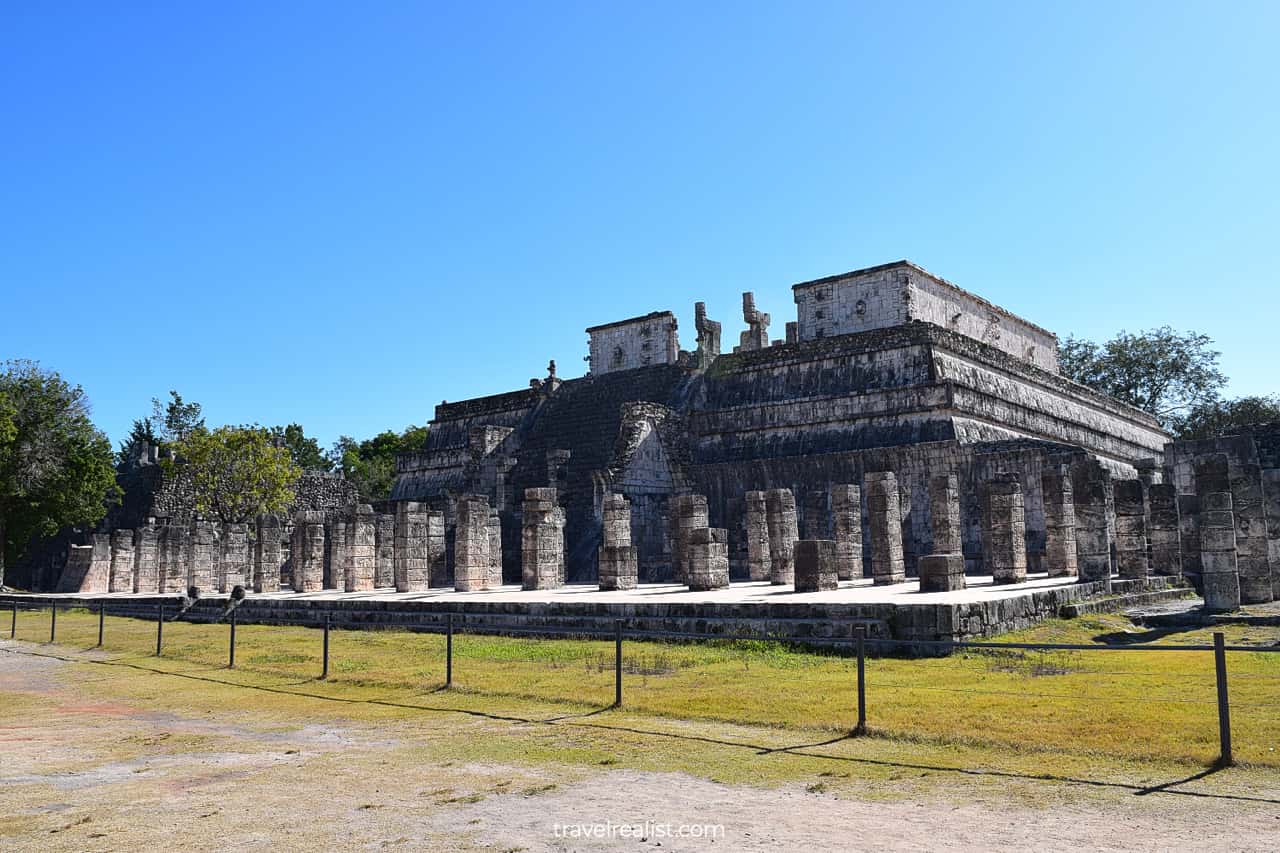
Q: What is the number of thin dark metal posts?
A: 10